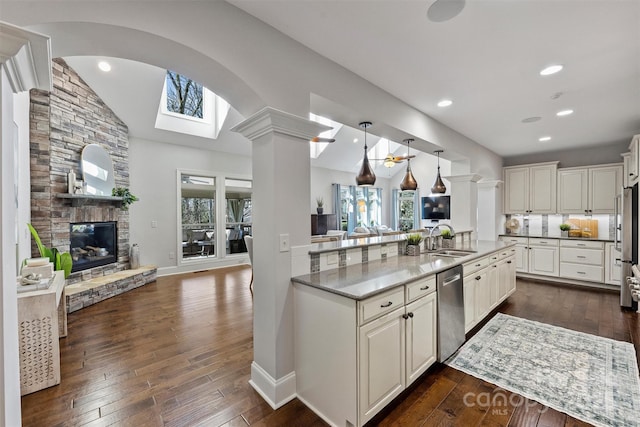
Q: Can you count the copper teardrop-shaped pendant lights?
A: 3